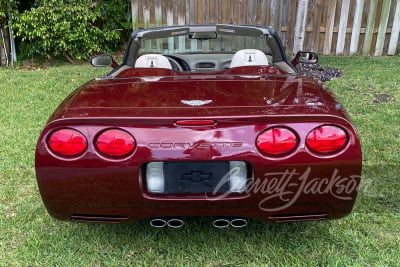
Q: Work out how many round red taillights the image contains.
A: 4